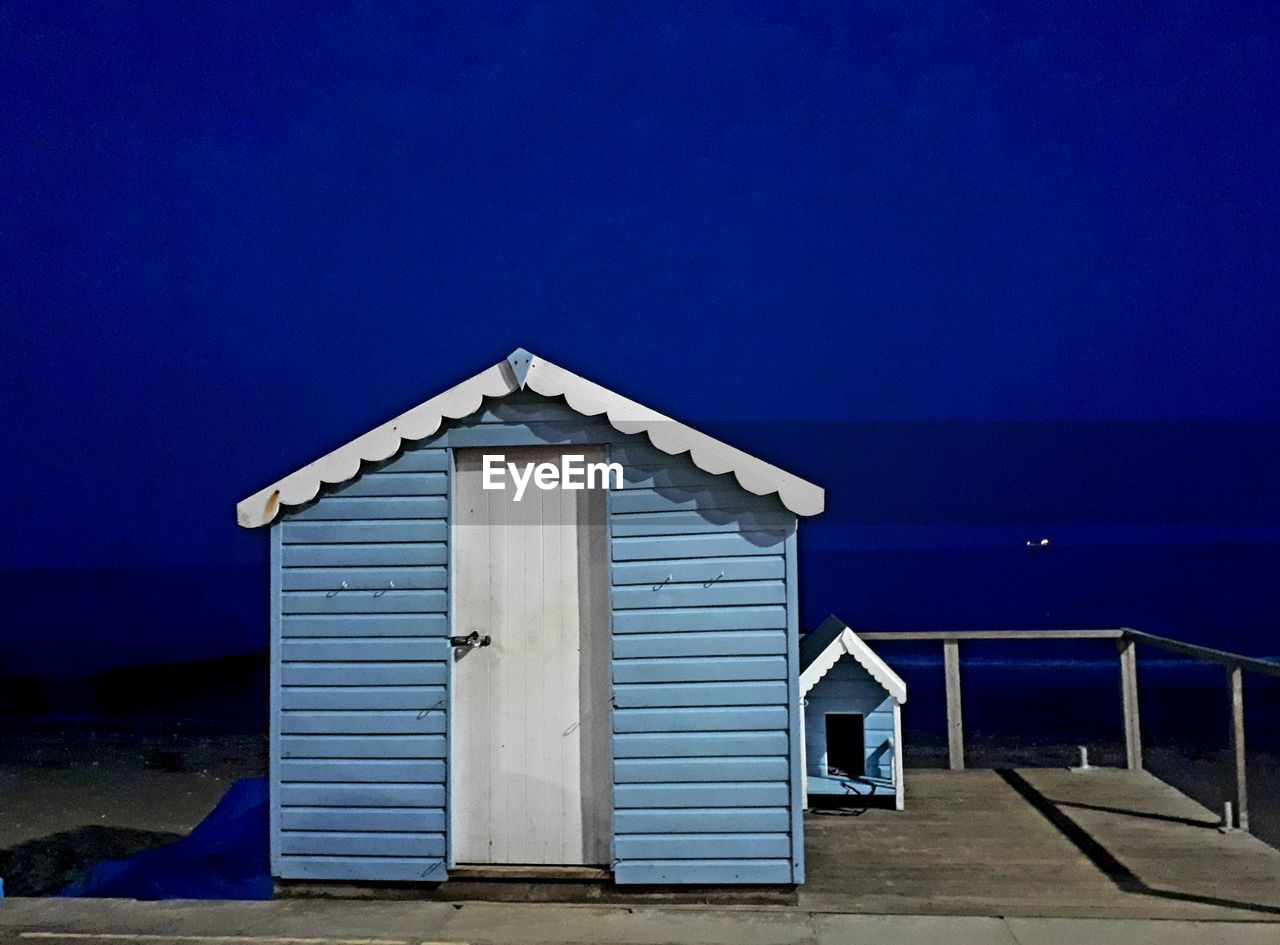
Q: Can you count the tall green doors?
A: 0